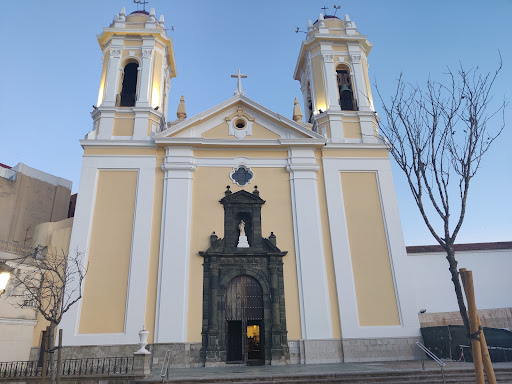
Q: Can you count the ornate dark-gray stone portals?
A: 1